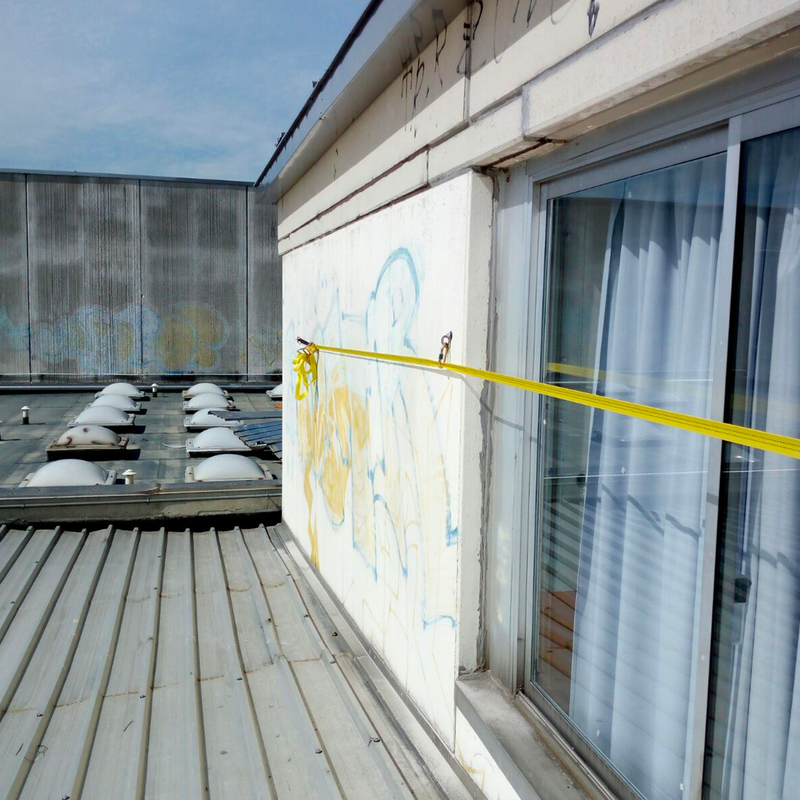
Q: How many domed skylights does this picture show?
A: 11